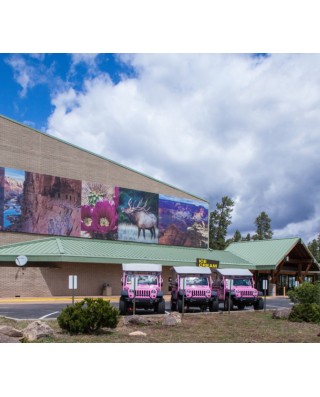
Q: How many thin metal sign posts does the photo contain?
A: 5